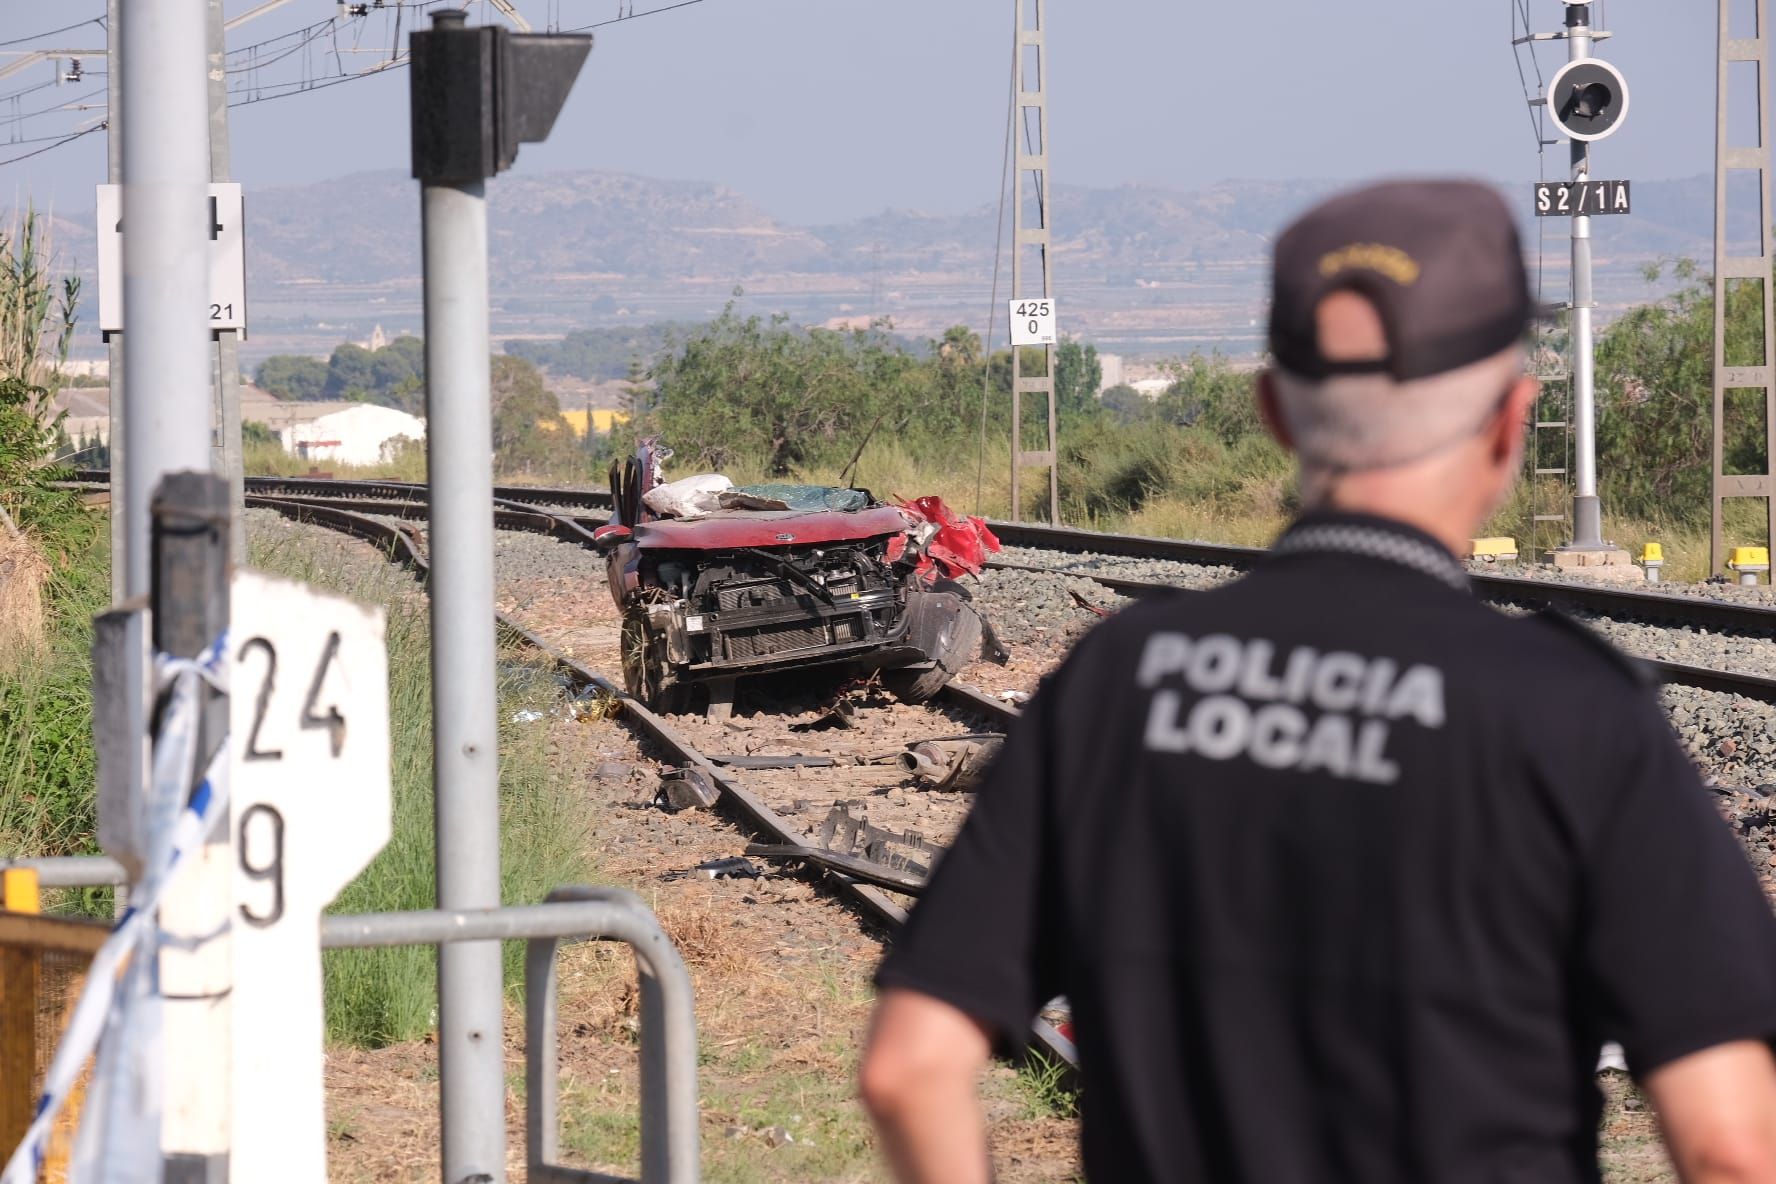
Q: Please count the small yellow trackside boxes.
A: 3